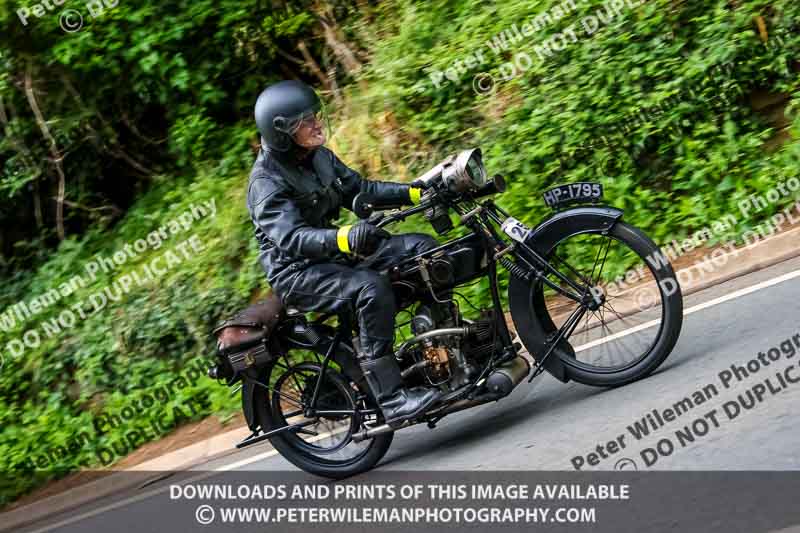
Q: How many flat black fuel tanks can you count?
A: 1